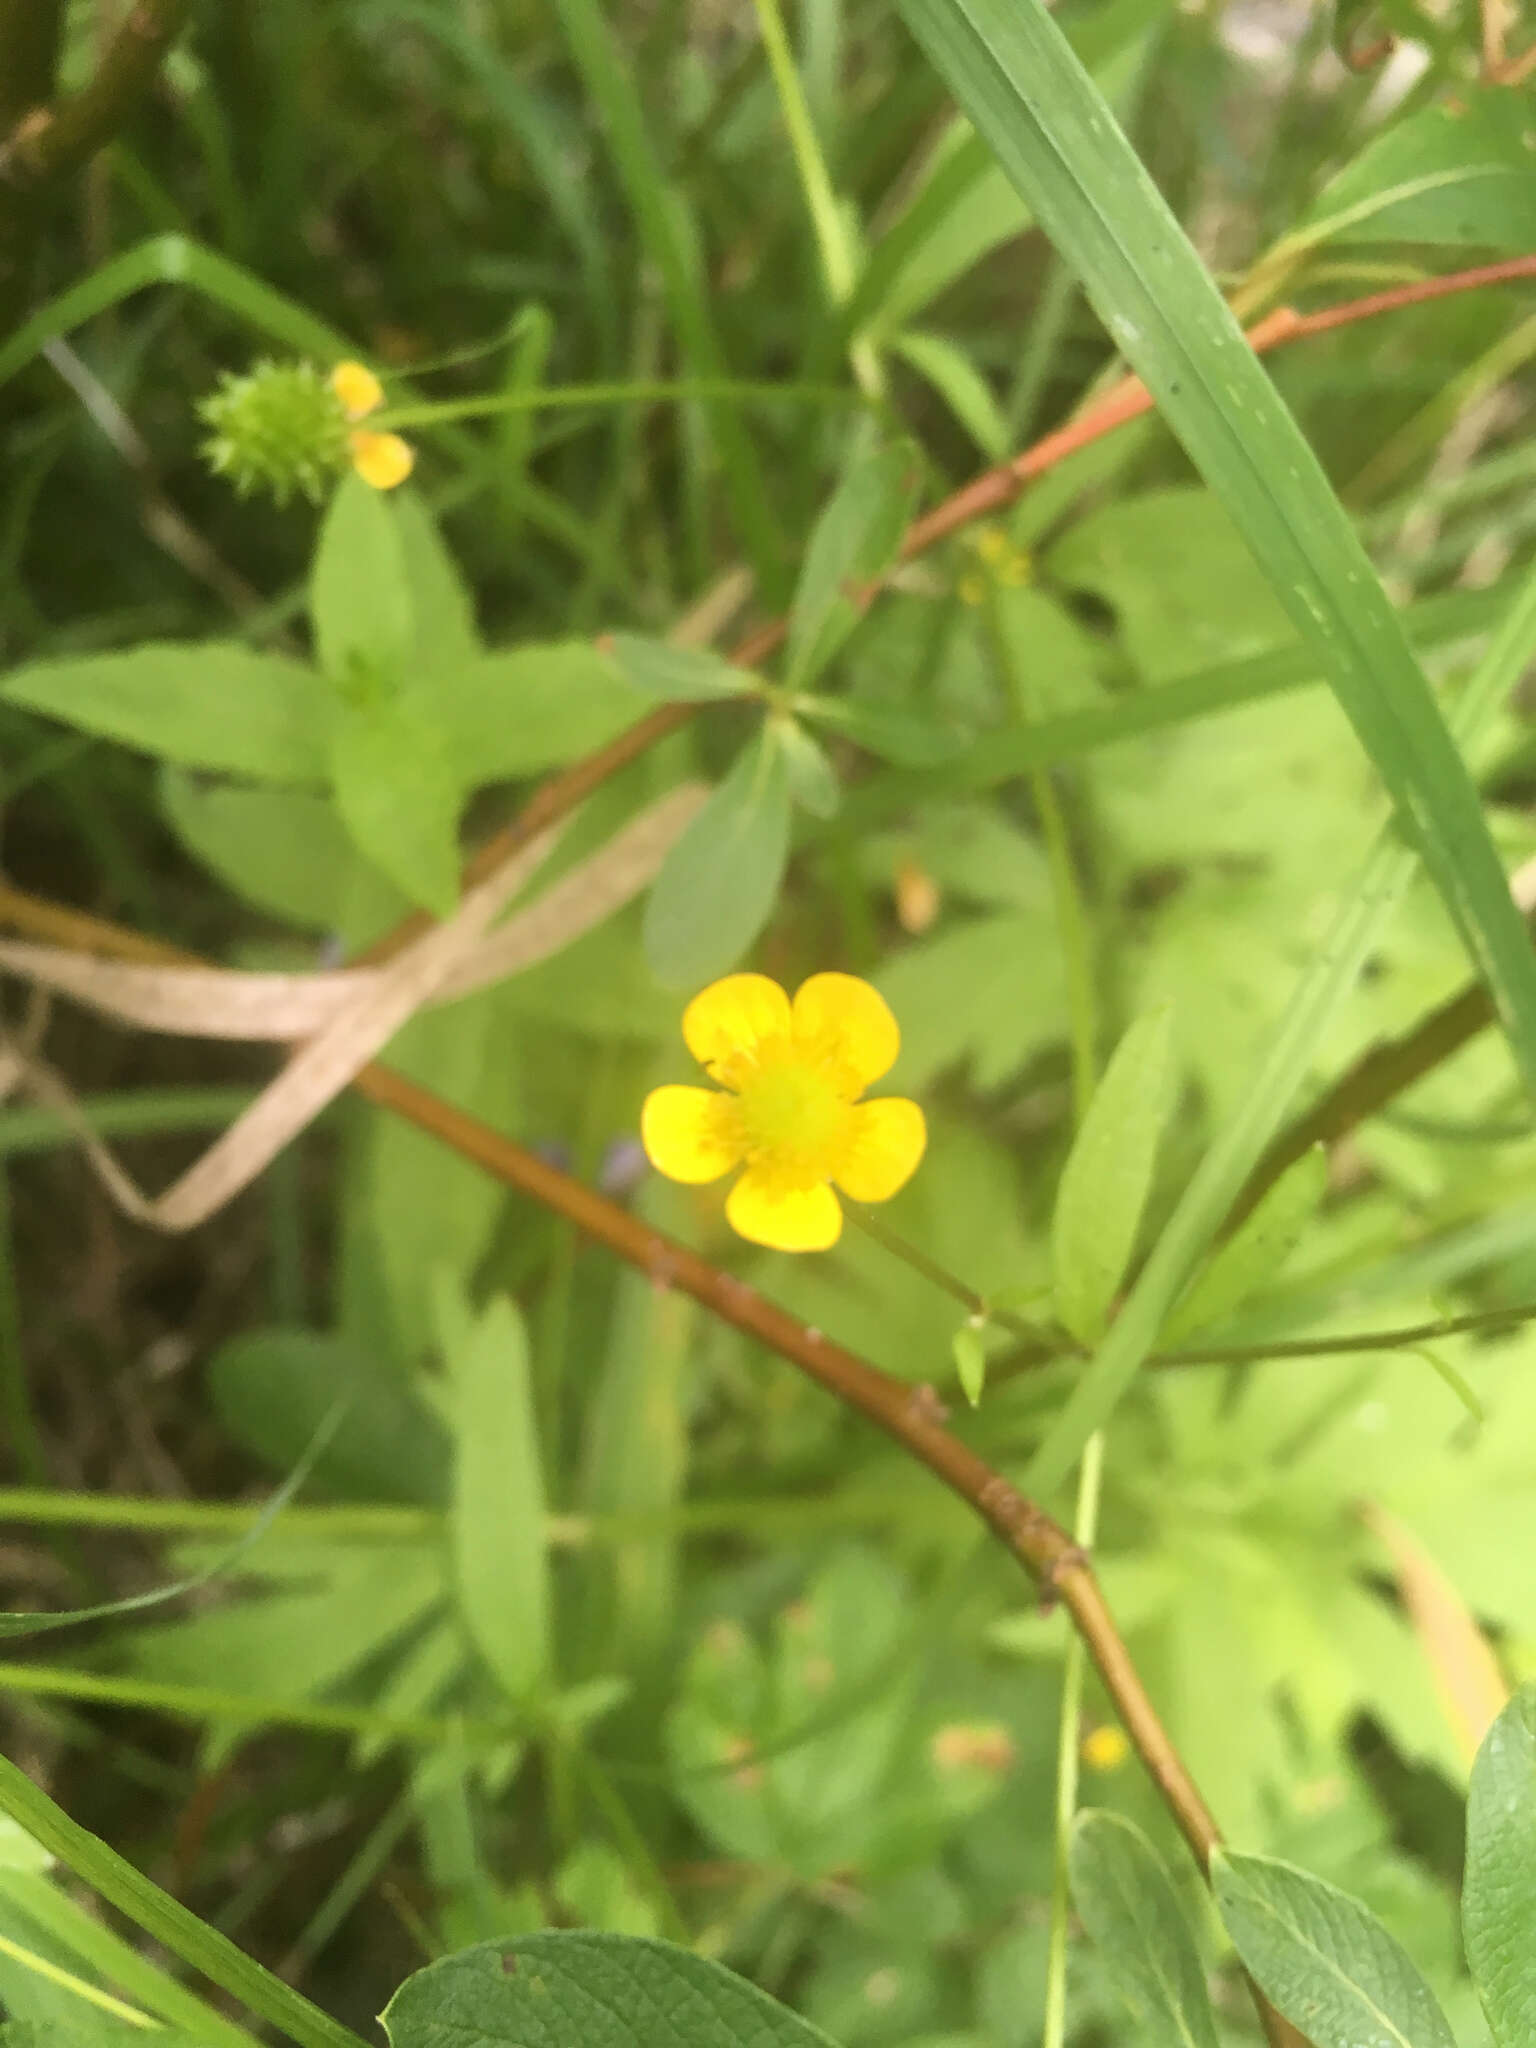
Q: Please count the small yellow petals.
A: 7